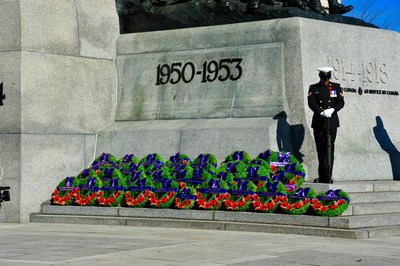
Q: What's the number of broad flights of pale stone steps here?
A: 1